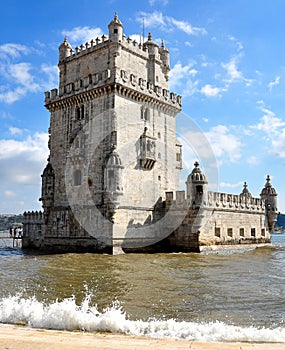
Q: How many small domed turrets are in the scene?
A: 9